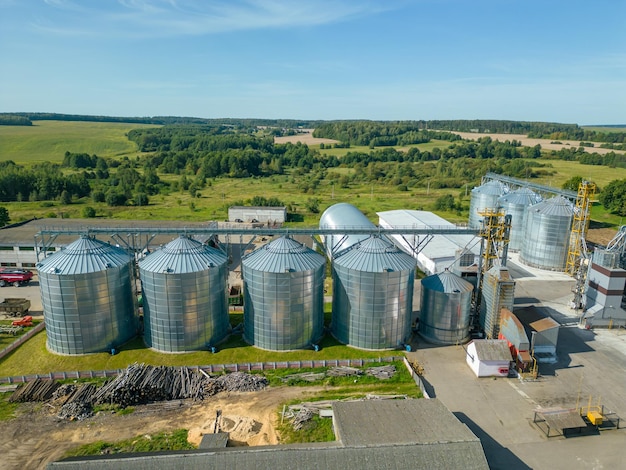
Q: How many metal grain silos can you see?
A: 8